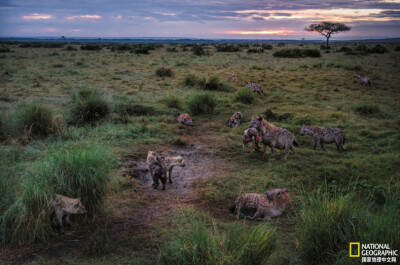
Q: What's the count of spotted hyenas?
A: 11